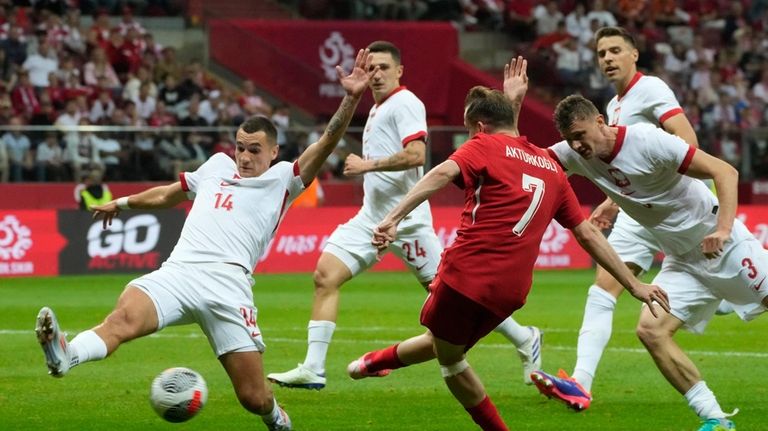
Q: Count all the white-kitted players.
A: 4